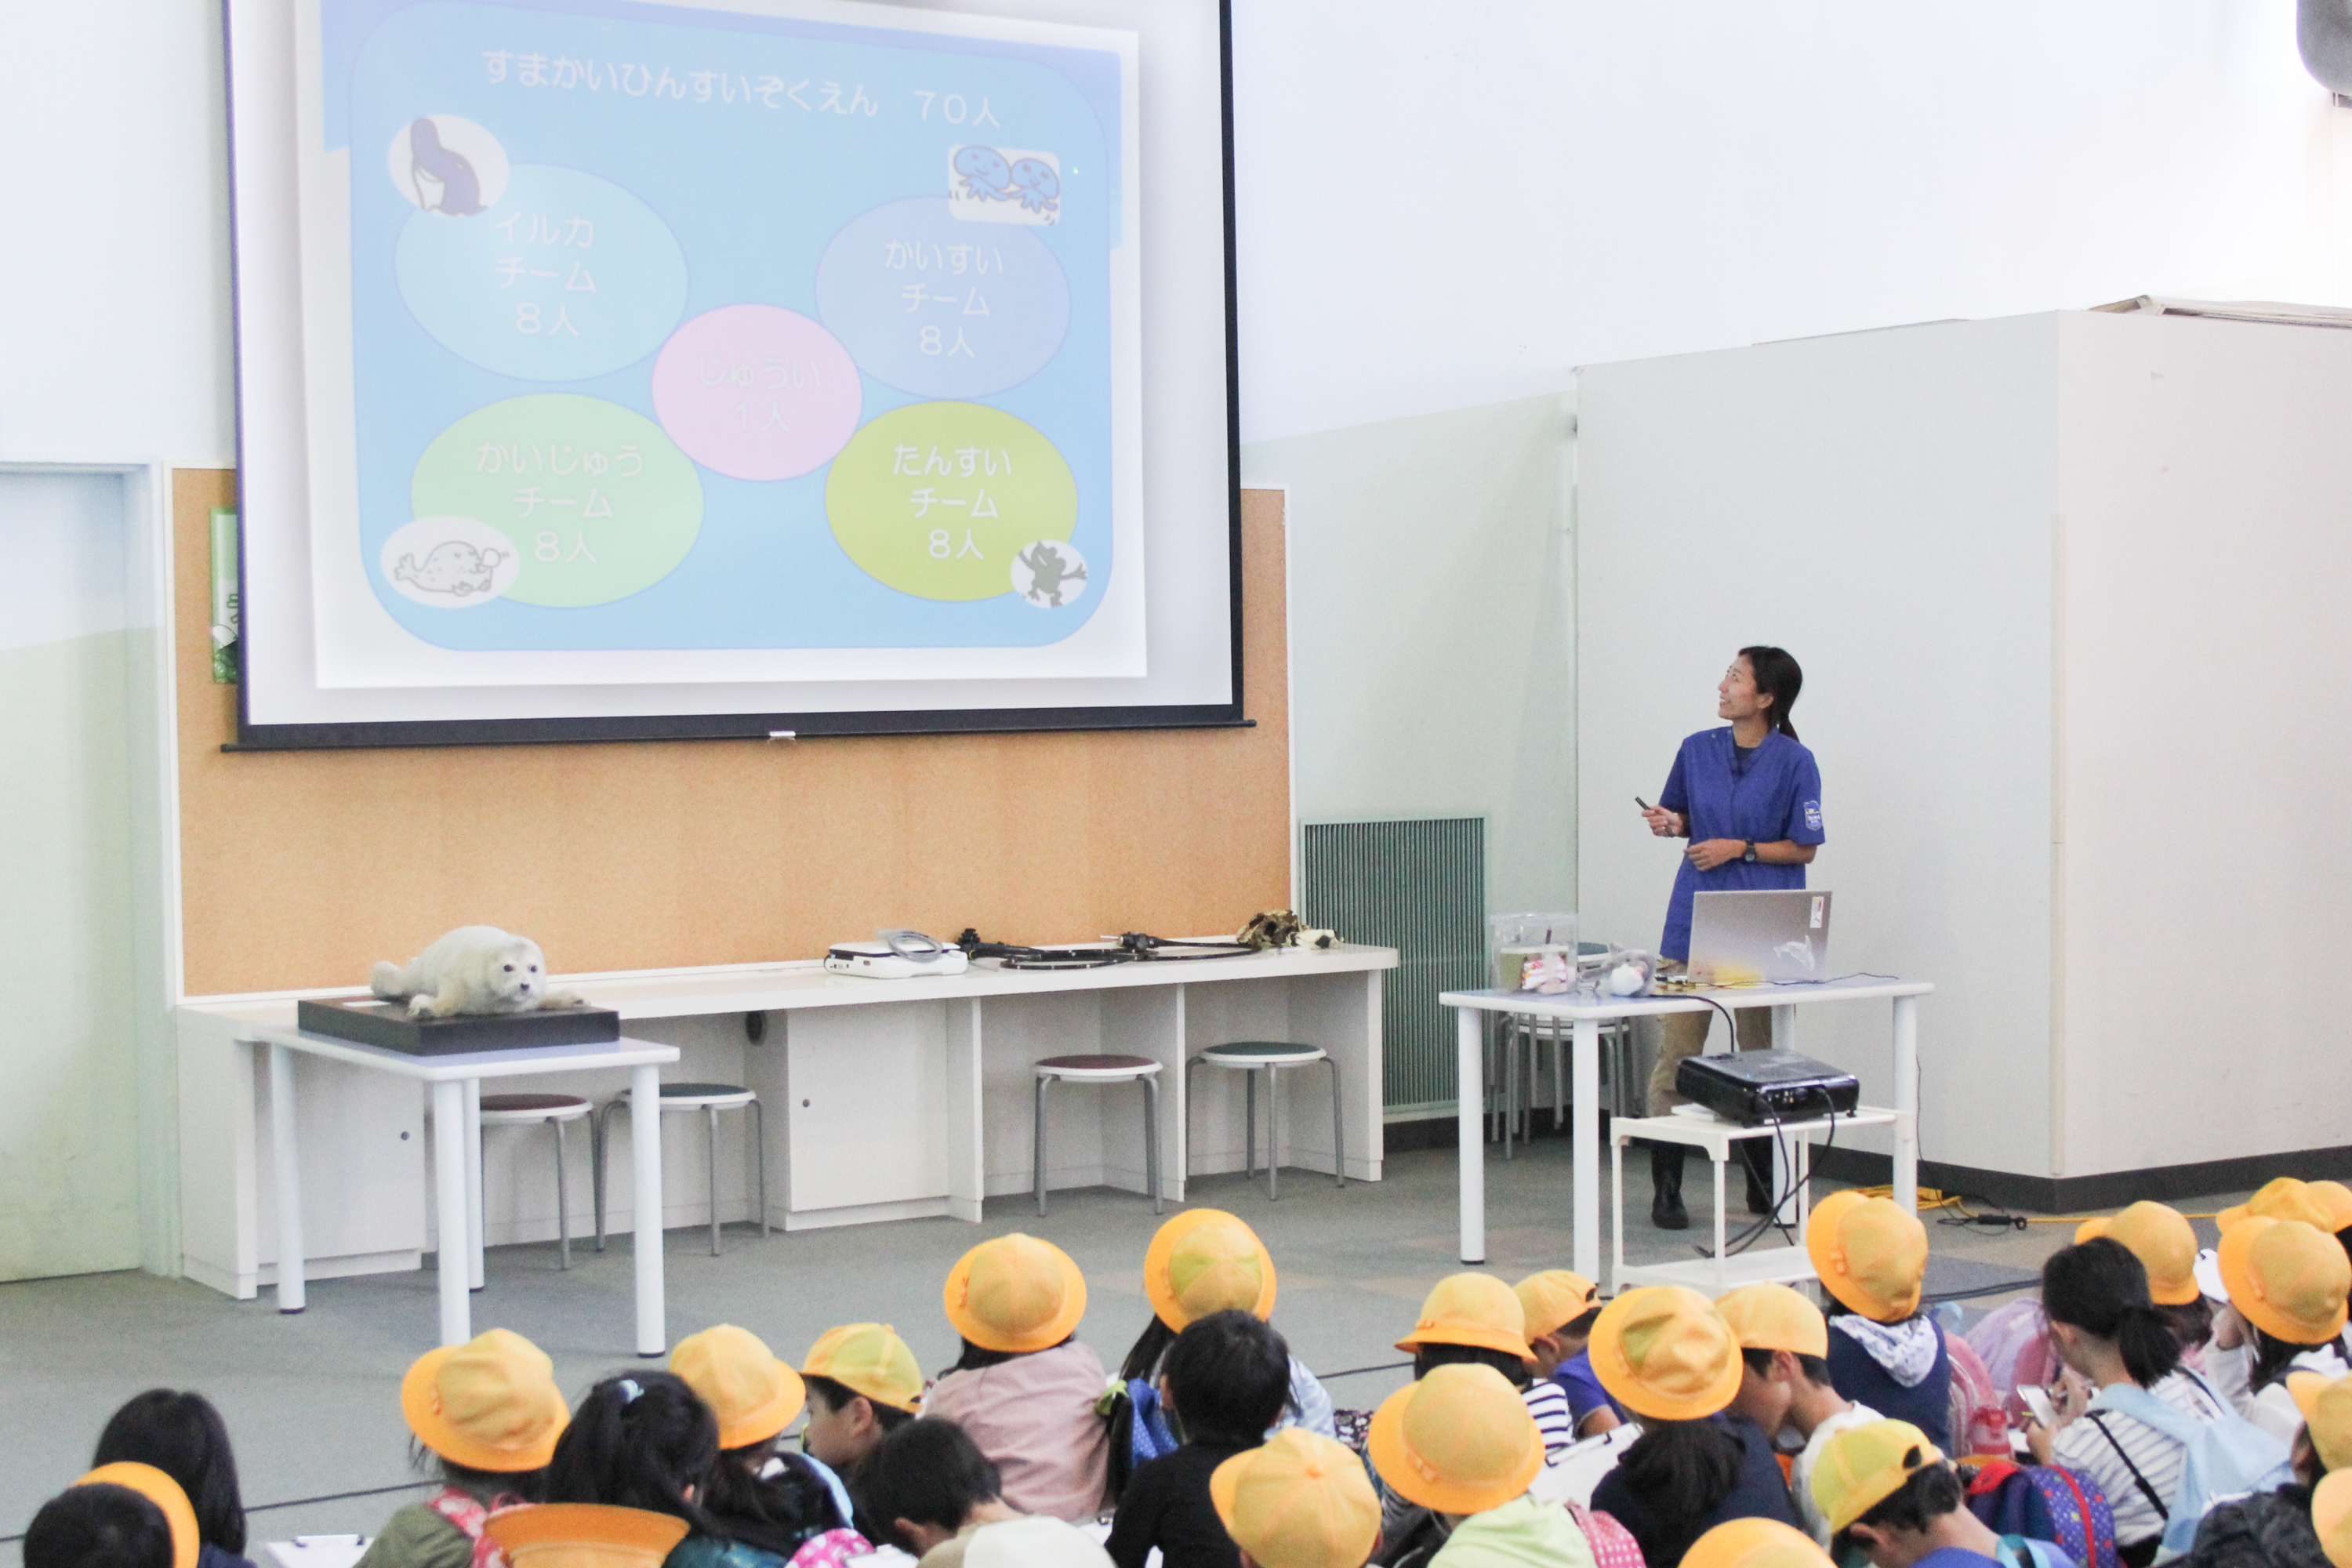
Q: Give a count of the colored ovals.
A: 5